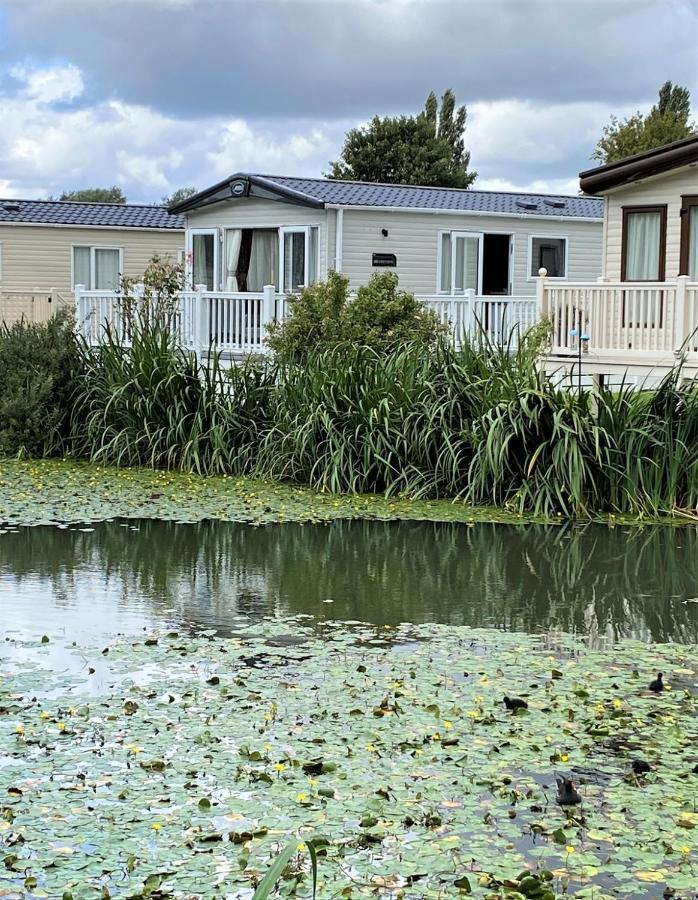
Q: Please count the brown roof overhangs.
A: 1